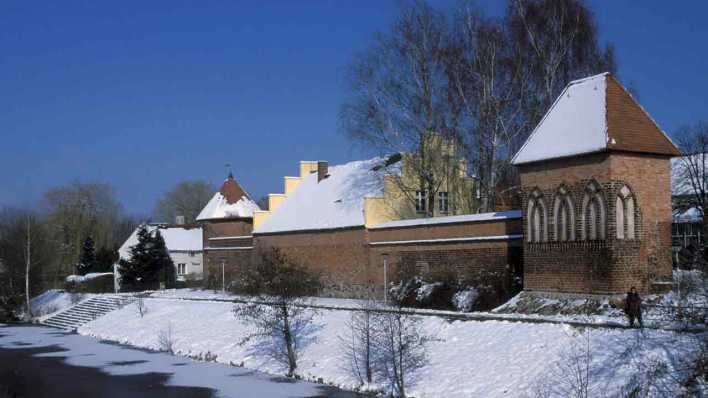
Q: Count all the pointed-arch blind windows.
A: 4